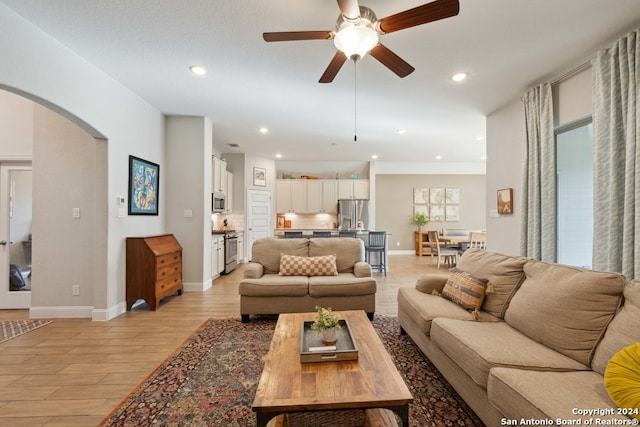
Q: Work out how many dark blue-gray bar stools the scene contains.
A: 4